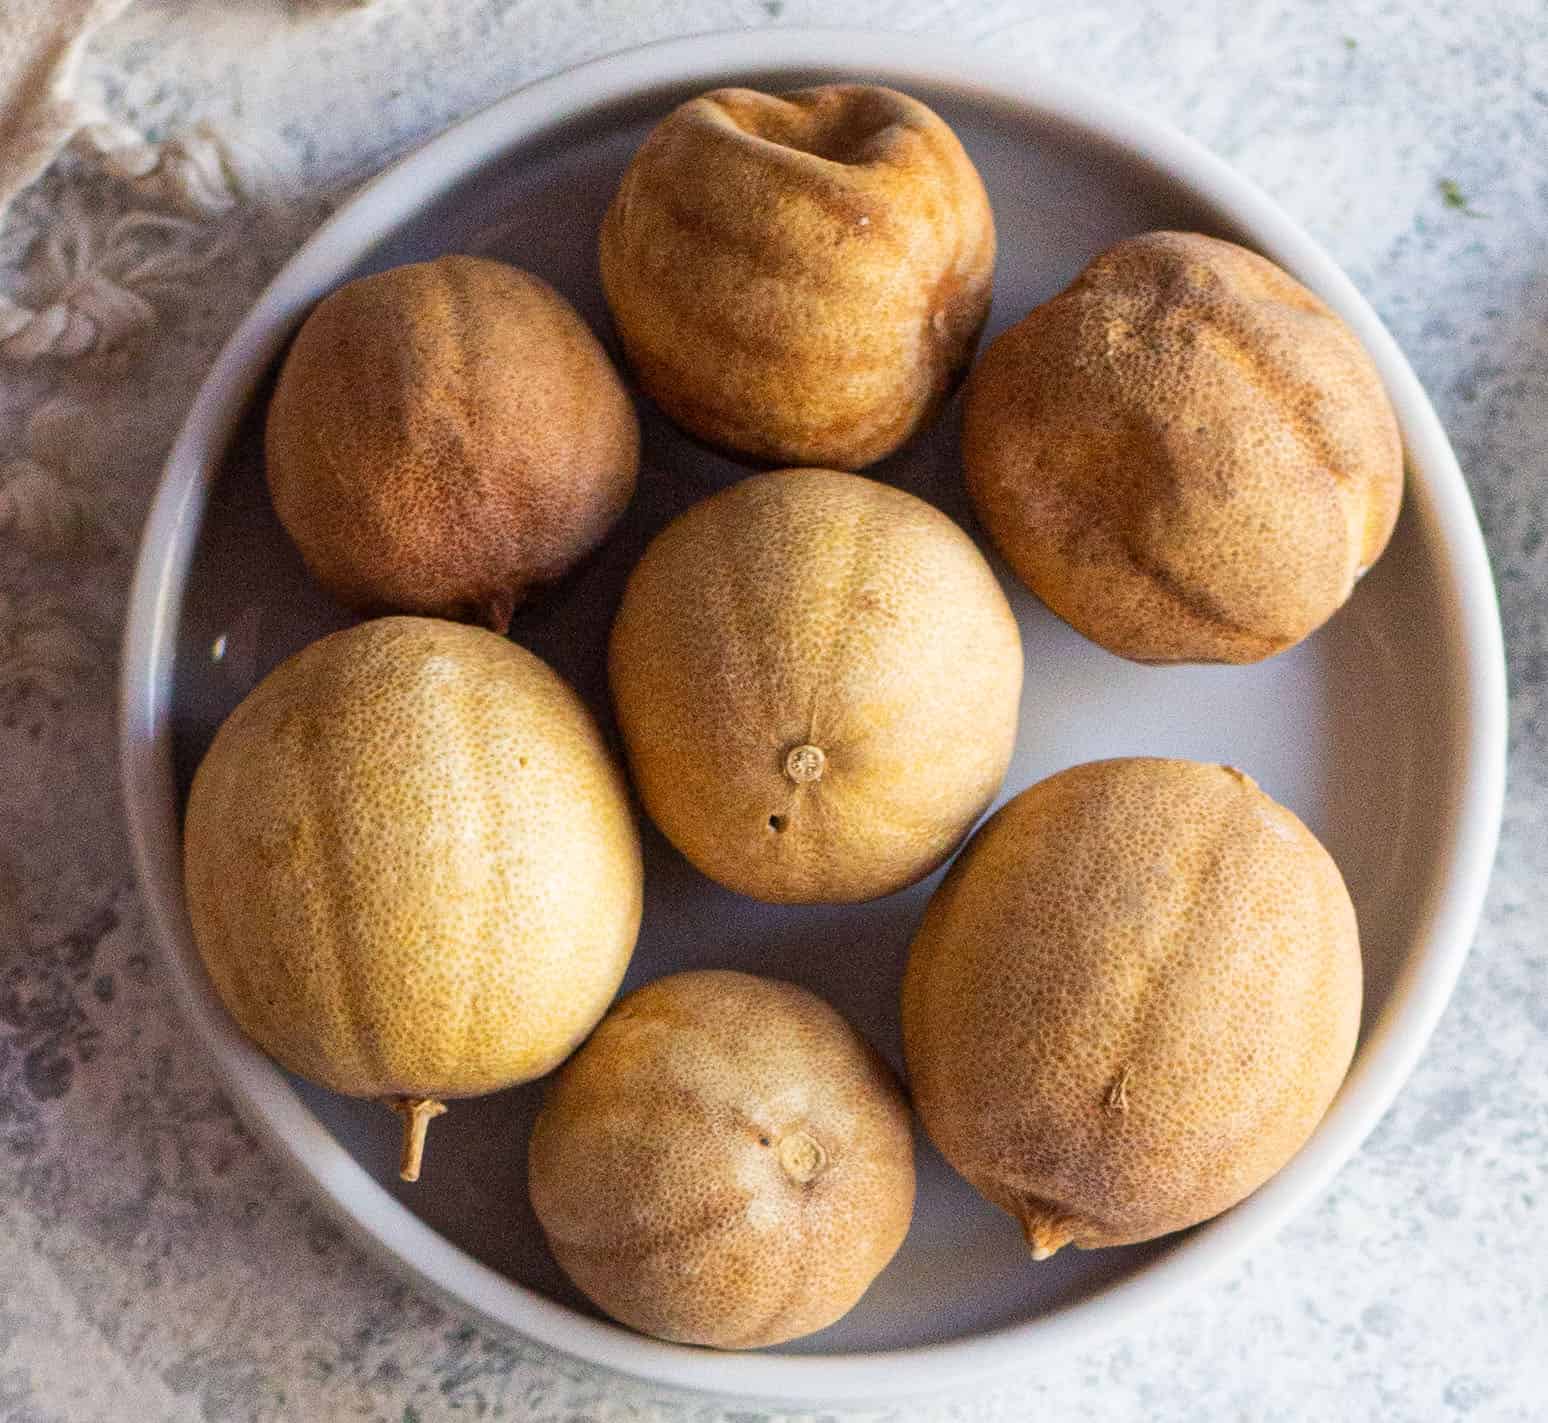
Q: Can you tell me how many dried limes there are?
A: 7